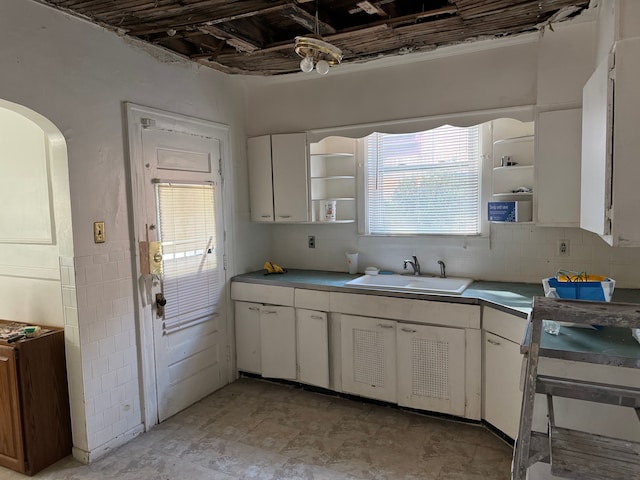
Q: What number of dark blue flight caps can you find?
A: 0